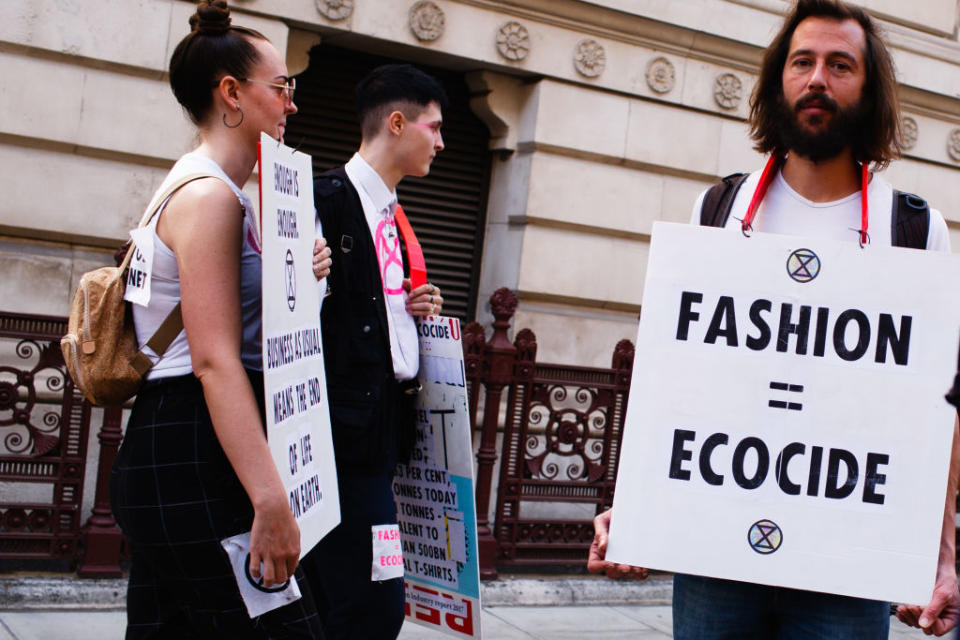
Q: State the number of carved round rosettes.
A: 8